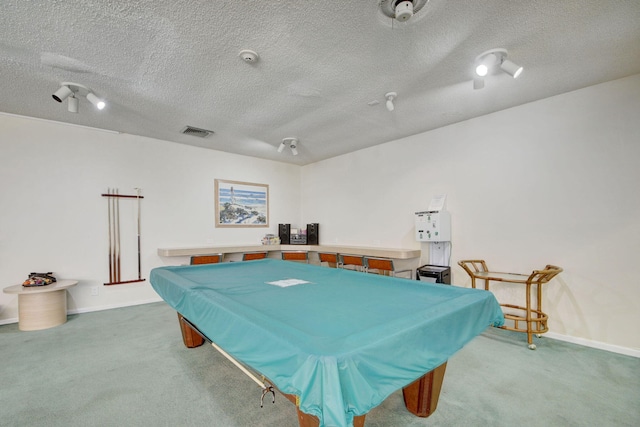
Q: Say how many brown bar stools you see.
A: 6